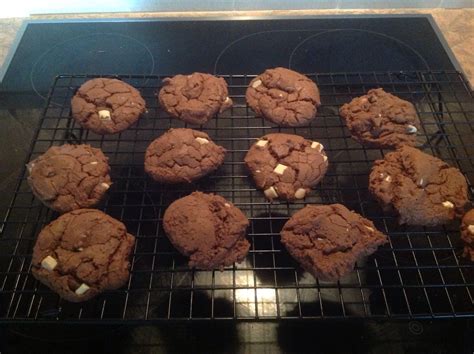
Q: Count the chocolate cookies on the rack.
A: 12